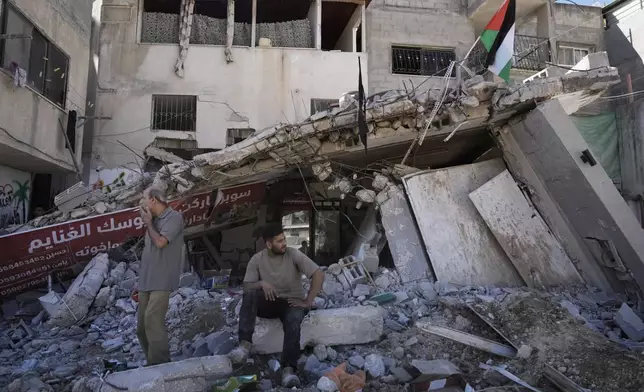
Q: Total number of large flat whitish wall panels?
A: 2